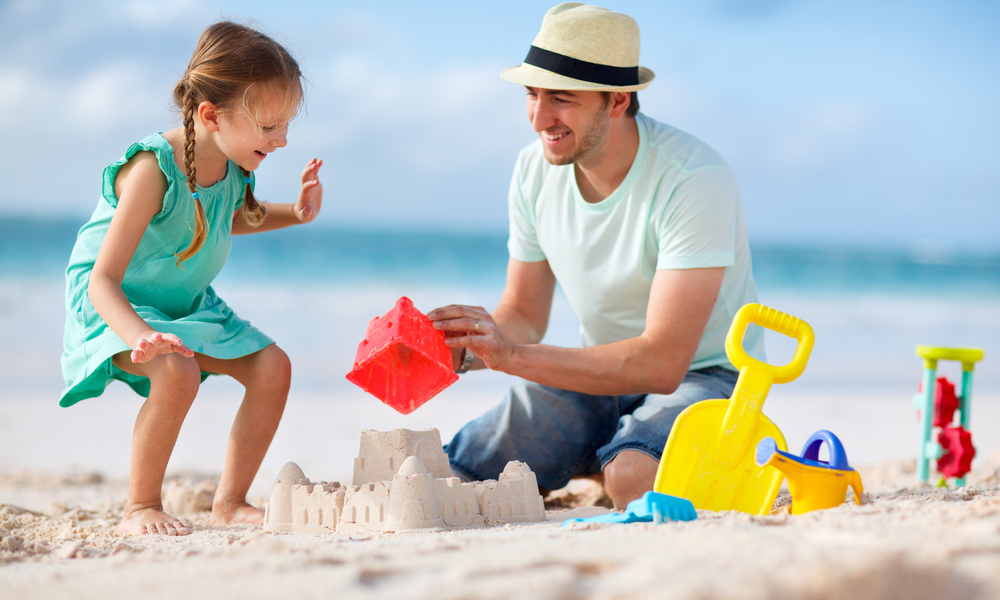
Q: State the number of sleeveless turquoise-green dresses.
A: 1